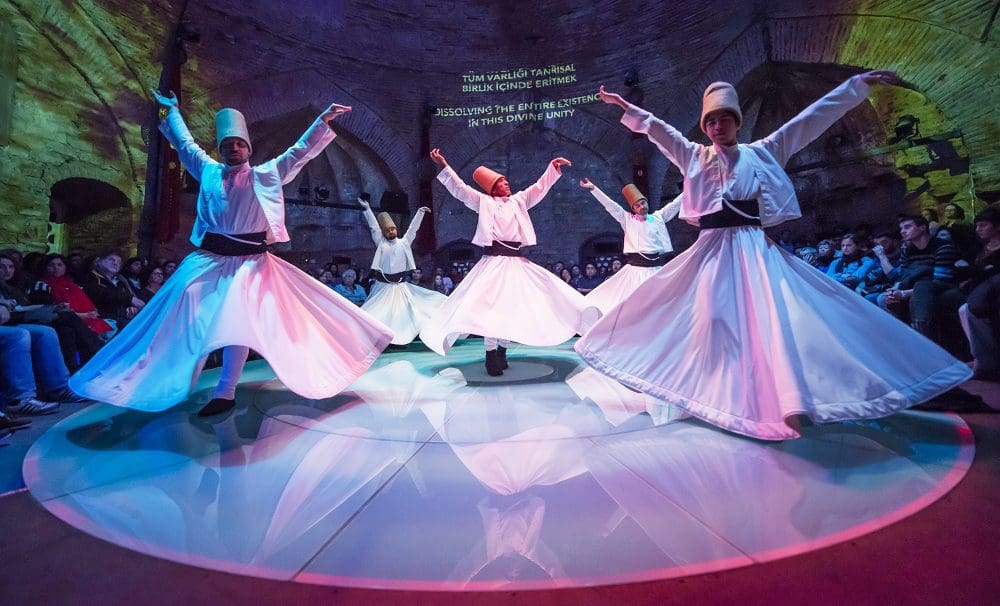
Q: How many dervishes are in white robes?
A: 5